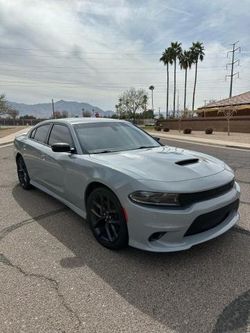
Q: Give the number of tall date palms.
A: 4